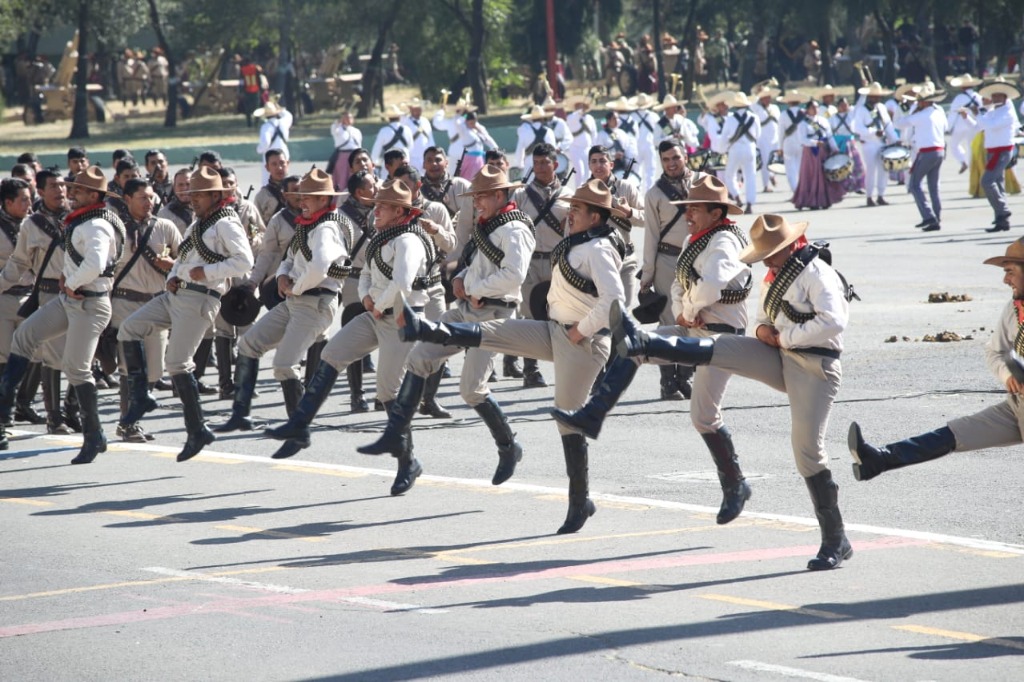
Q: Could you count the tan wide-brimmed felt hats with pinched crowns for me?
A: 9